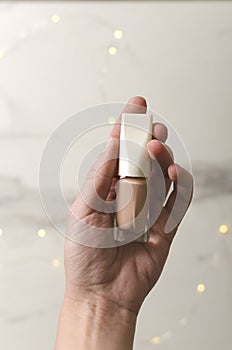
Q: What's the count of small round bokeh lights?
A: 11